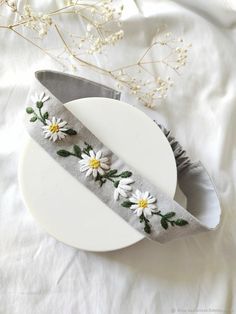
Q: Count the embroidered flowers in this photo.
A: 5